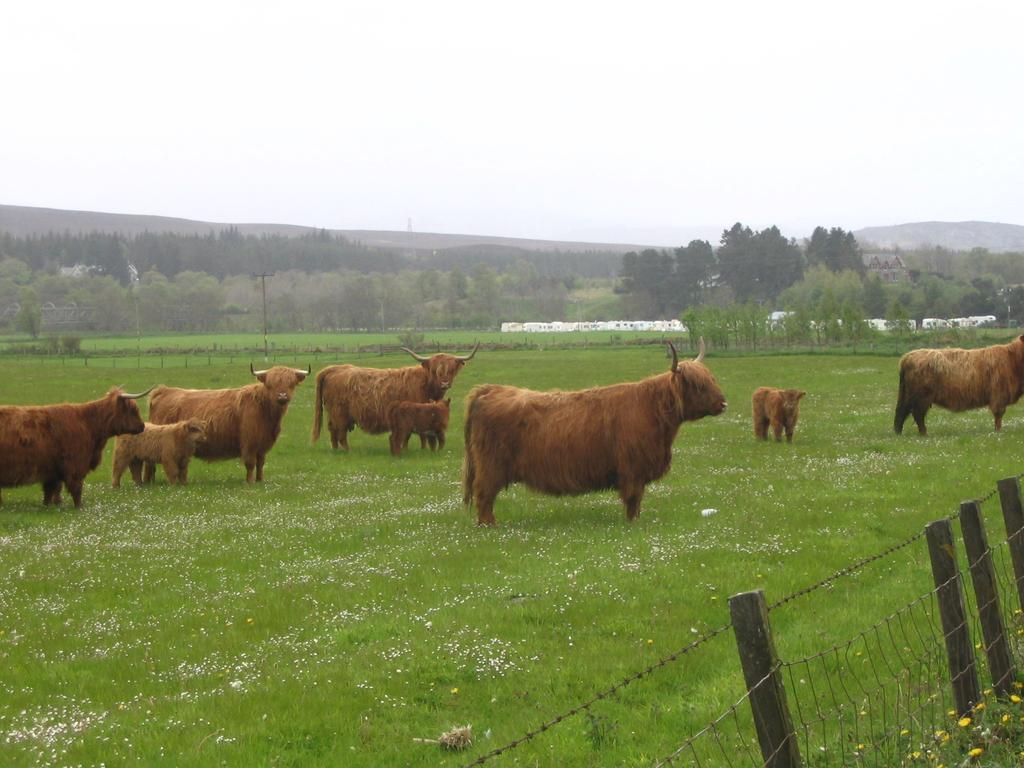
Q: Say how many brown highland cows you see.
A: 8